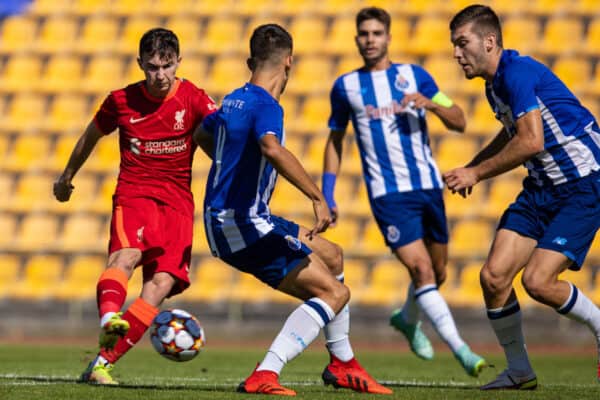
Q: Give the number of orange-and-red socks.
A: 2